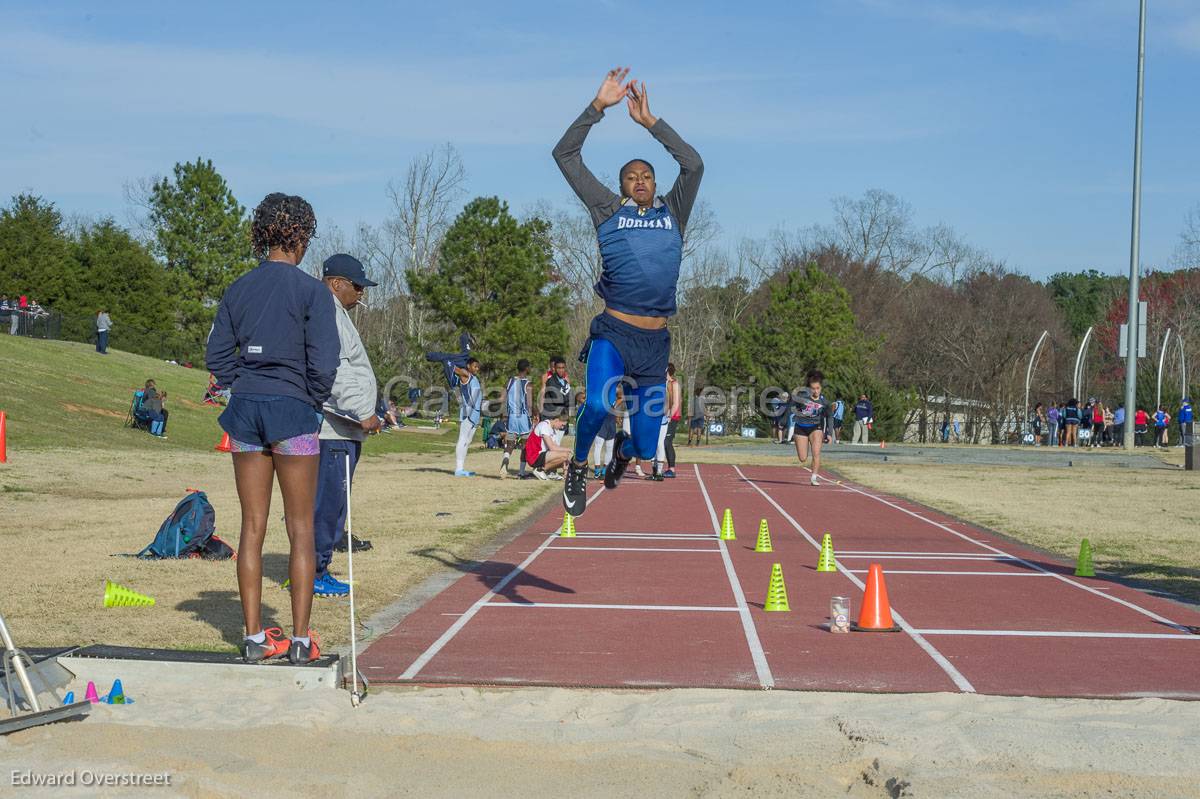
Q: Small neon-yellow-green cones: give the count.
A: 7